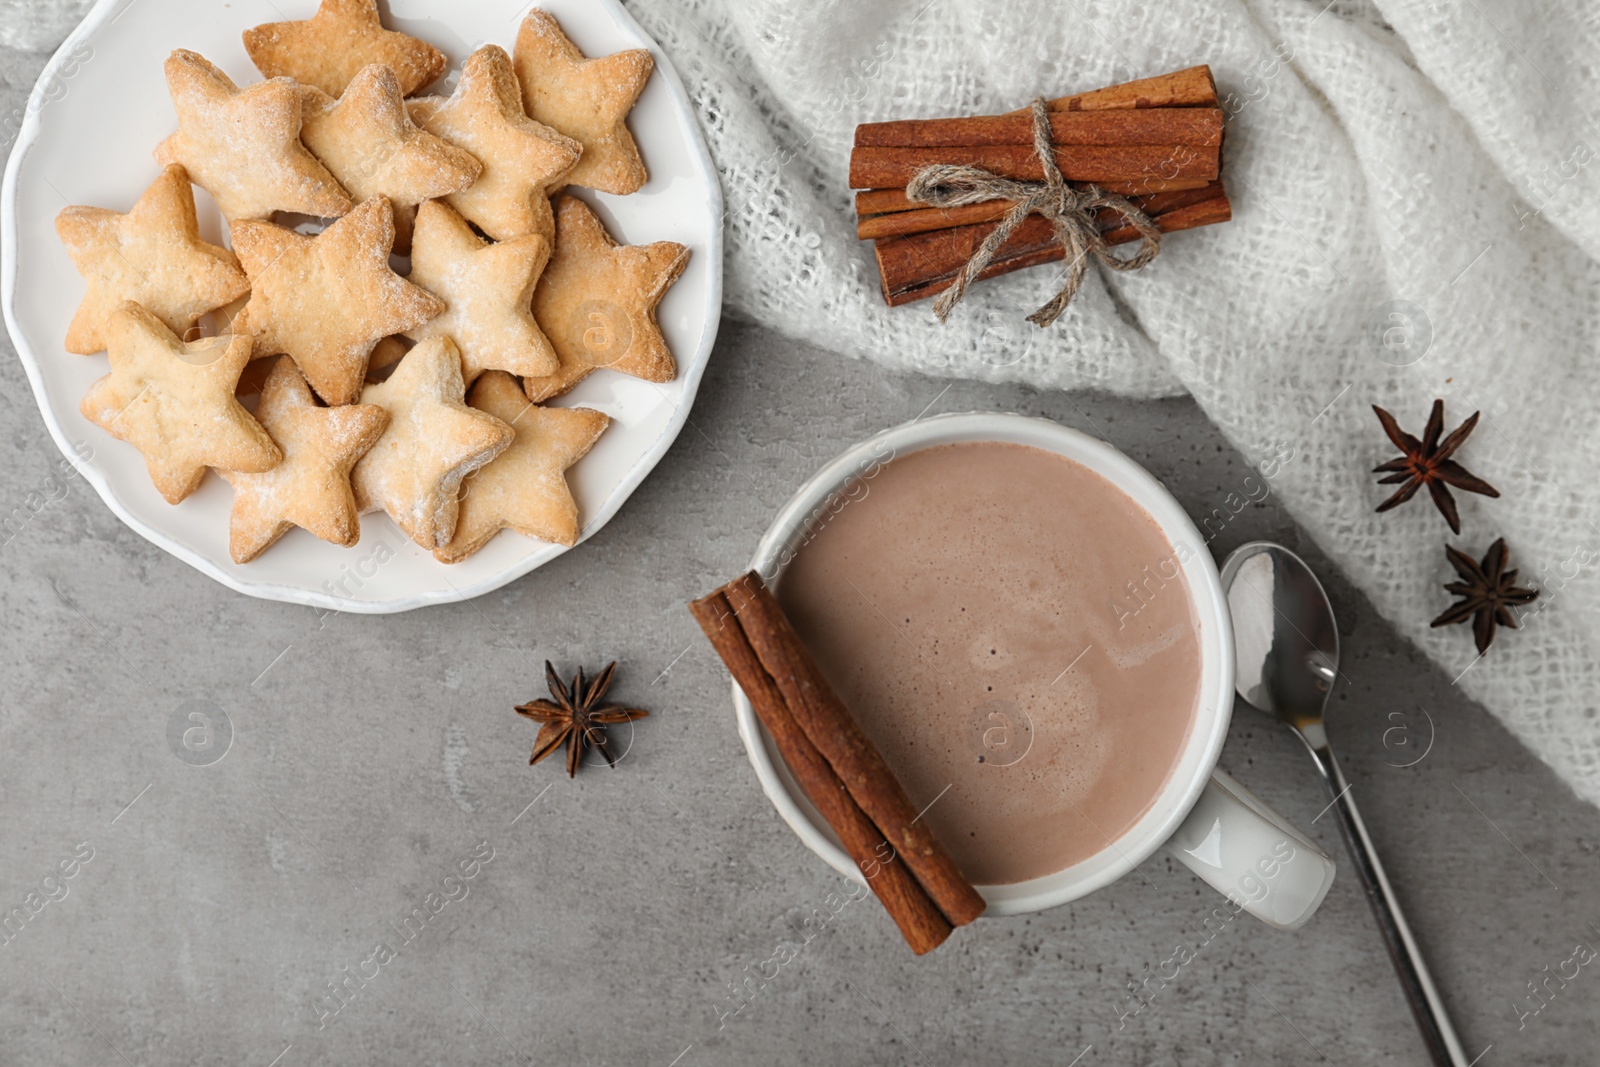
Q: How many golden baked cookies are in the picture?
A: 13